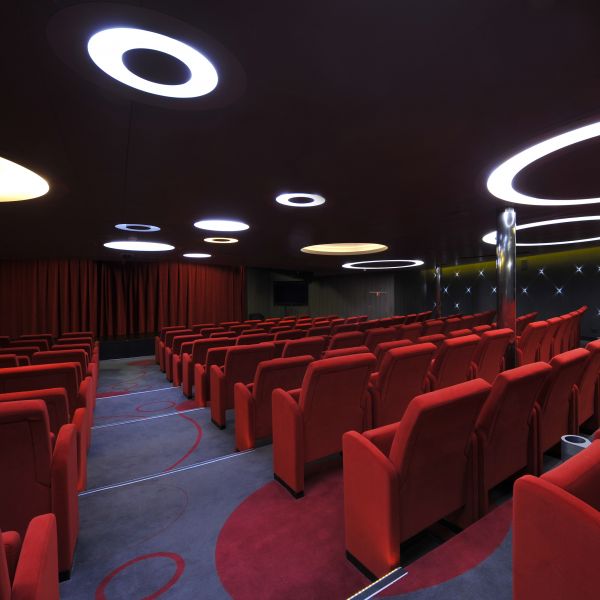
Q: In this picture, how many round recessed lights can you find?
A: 12